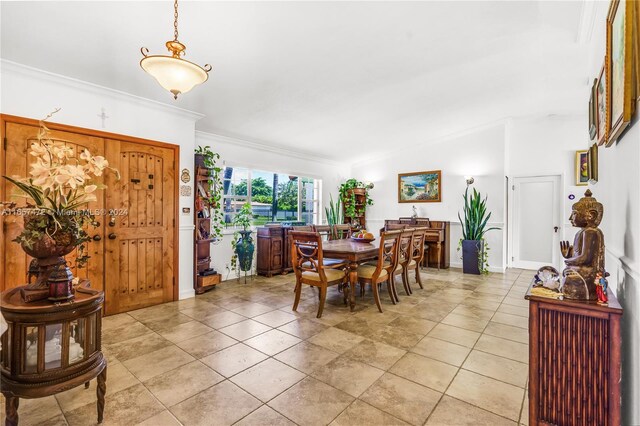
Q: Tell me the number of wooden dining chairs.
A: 8